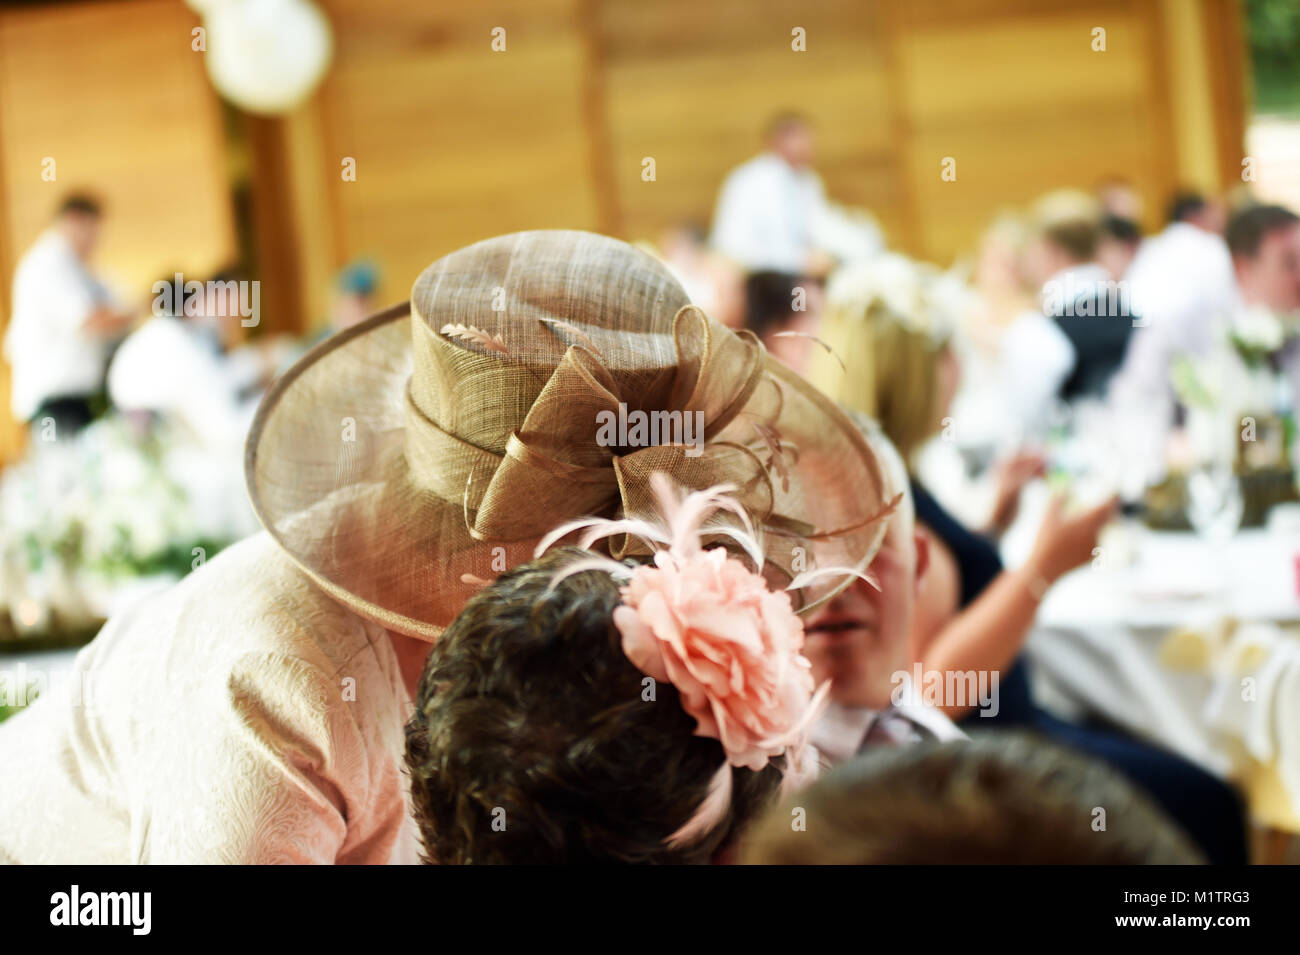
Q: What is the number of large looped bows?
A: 1